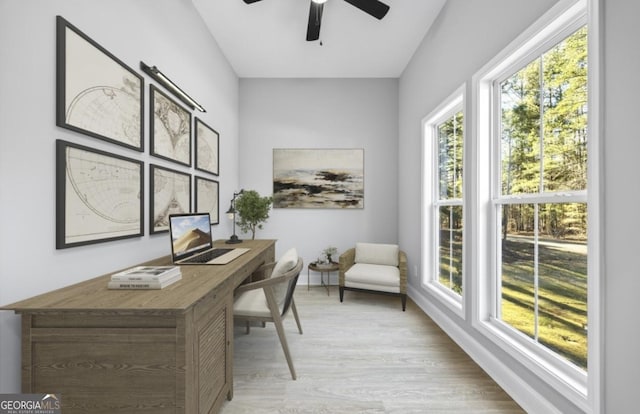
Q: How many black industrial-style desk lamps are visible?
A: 1